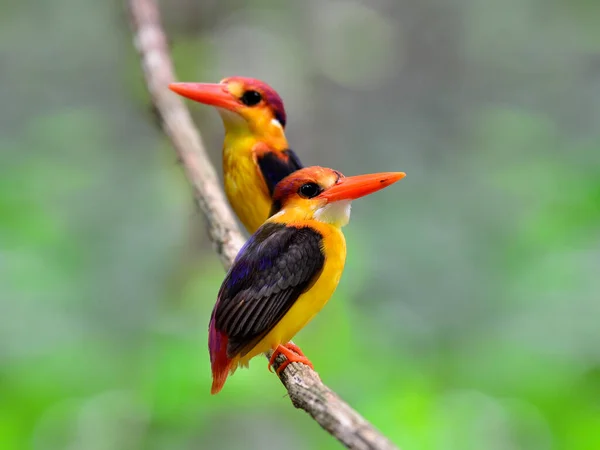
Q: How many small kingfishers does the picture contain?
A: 2